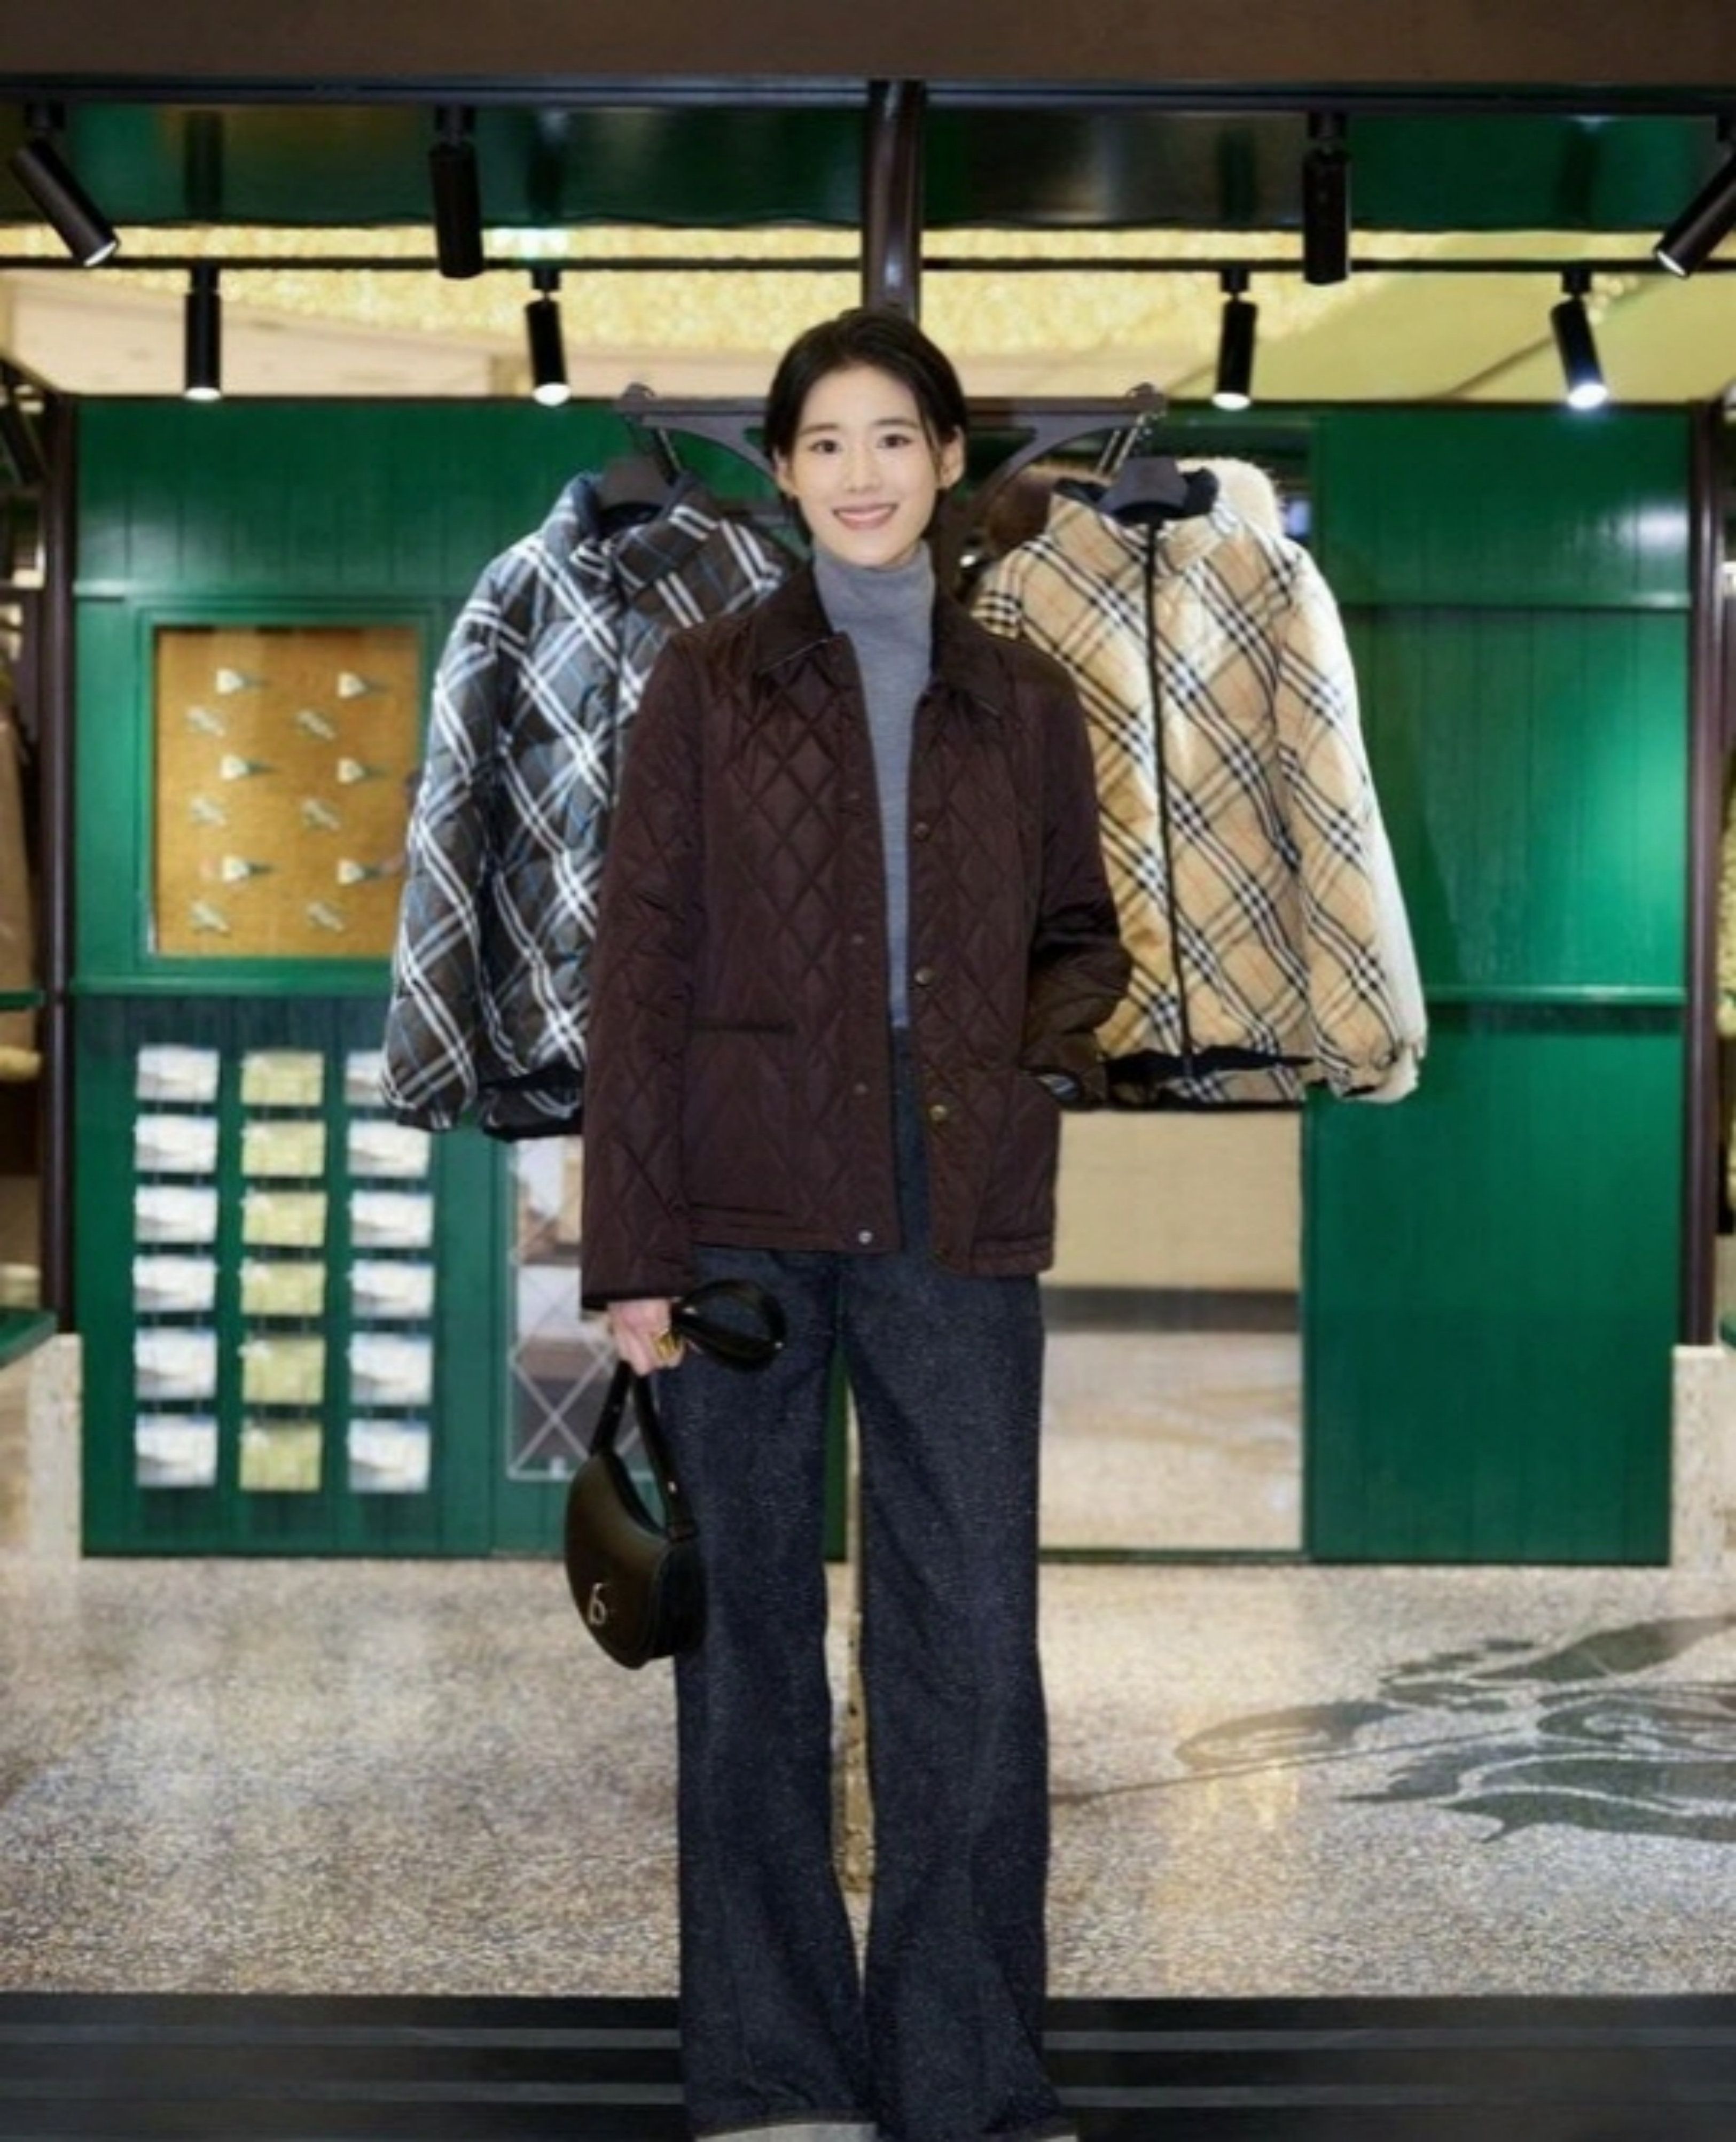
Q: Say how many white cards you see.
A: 12